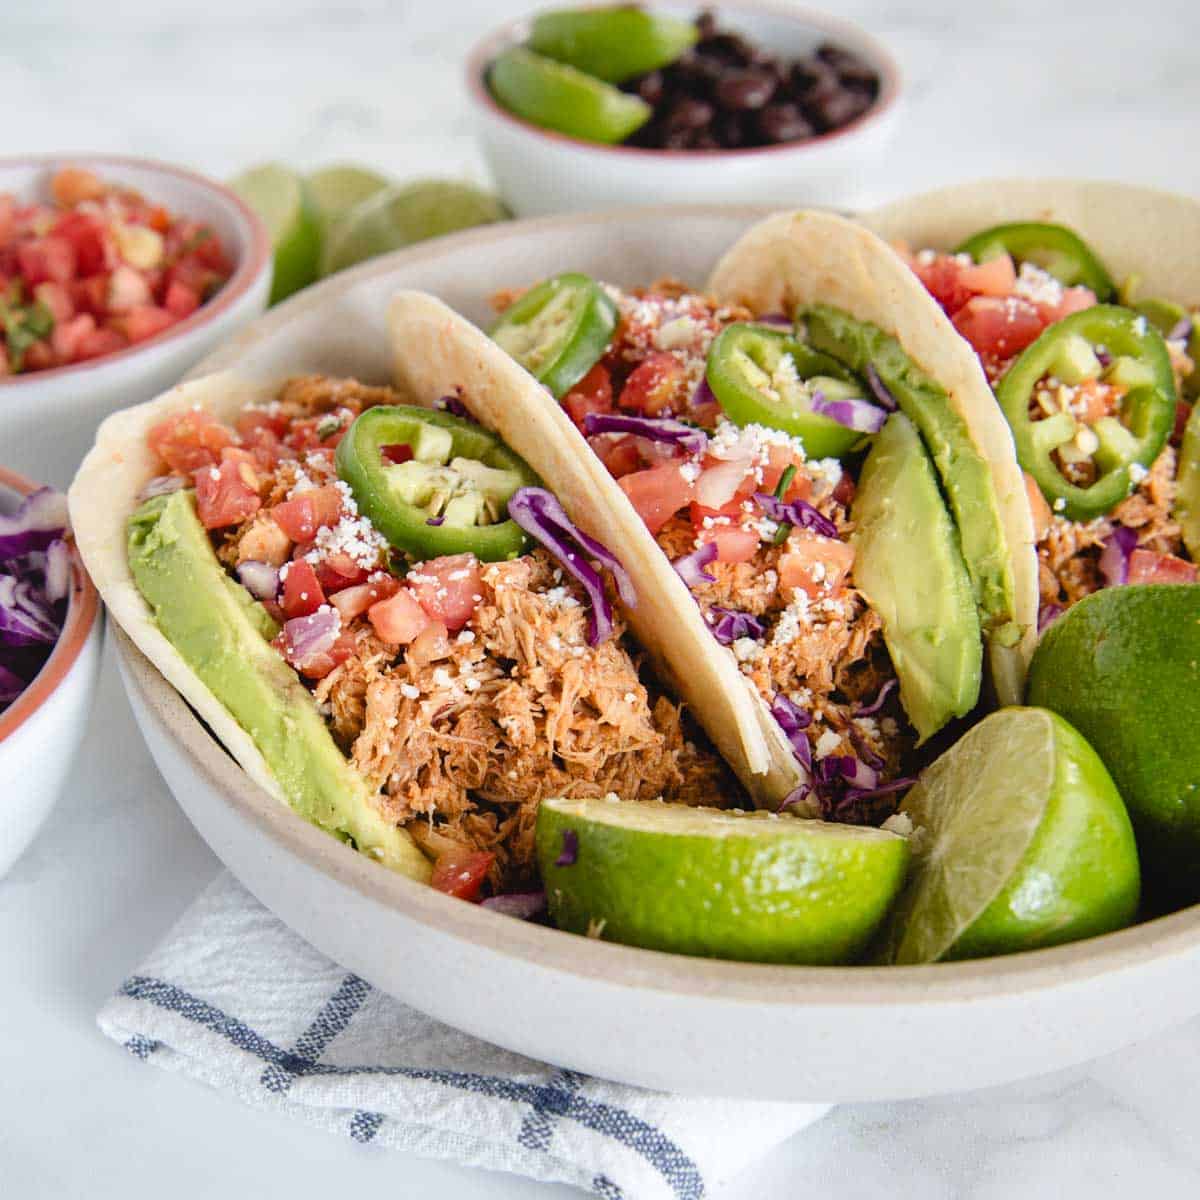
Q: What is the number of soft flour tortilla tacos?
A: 3